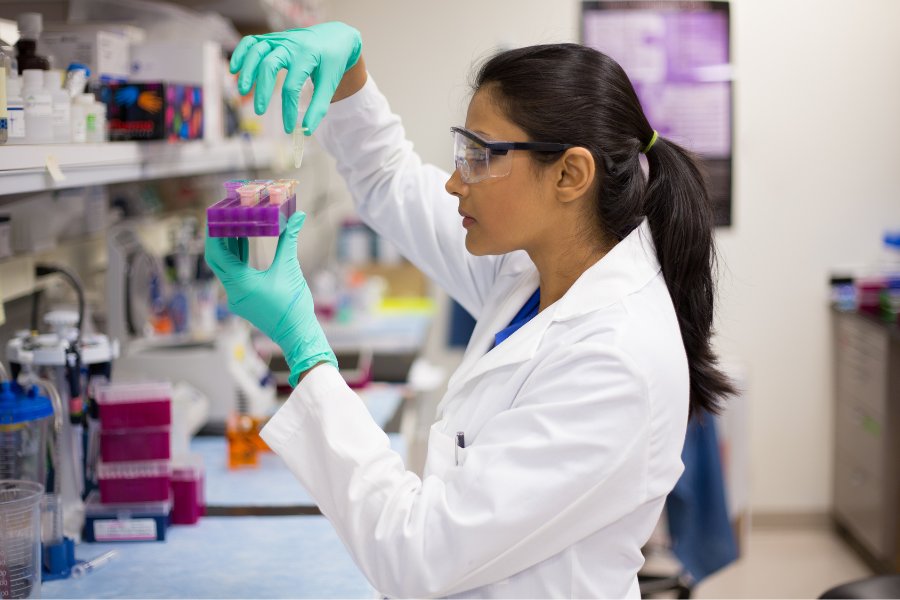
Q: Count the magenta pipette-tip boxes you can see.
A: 4